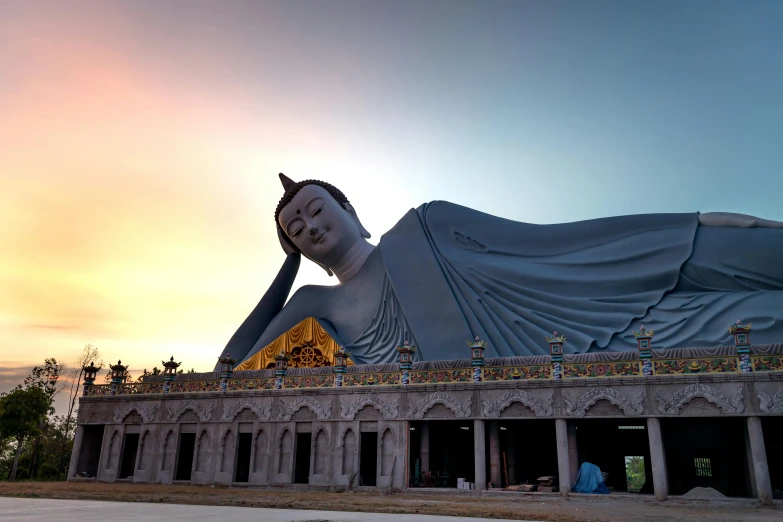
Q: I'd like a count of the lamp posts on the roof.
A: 11